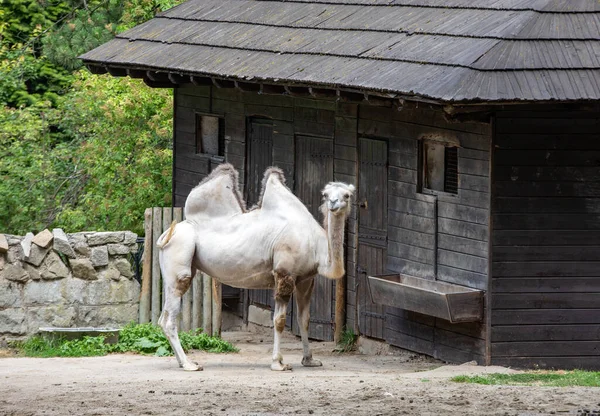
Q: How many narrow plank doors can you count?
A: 3